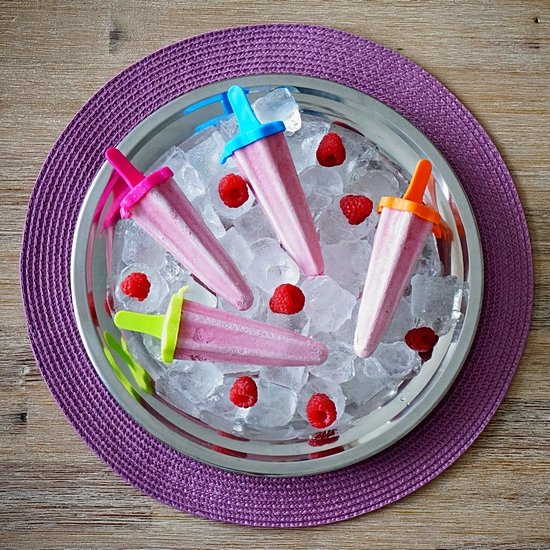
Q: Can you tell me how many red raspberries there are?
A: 8